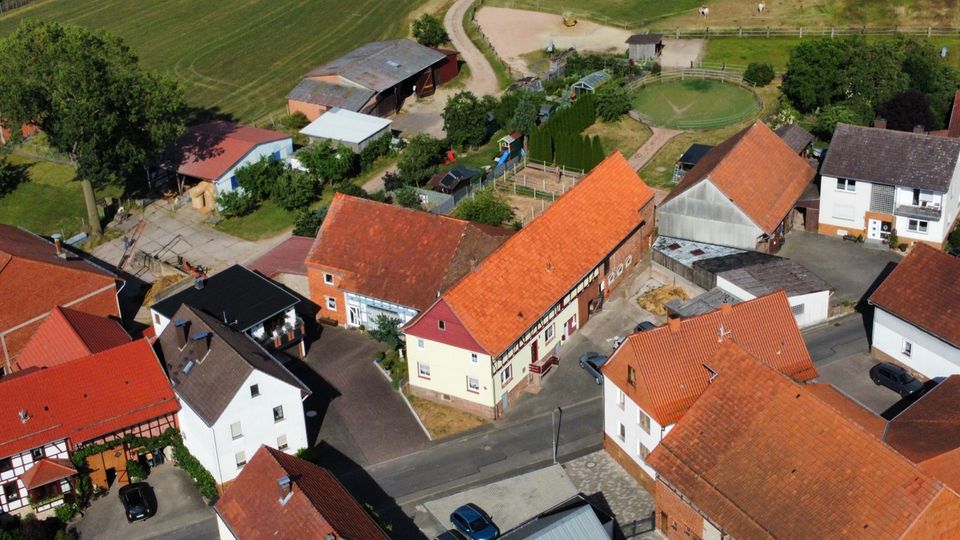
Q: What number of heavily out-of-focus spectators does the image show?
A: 0